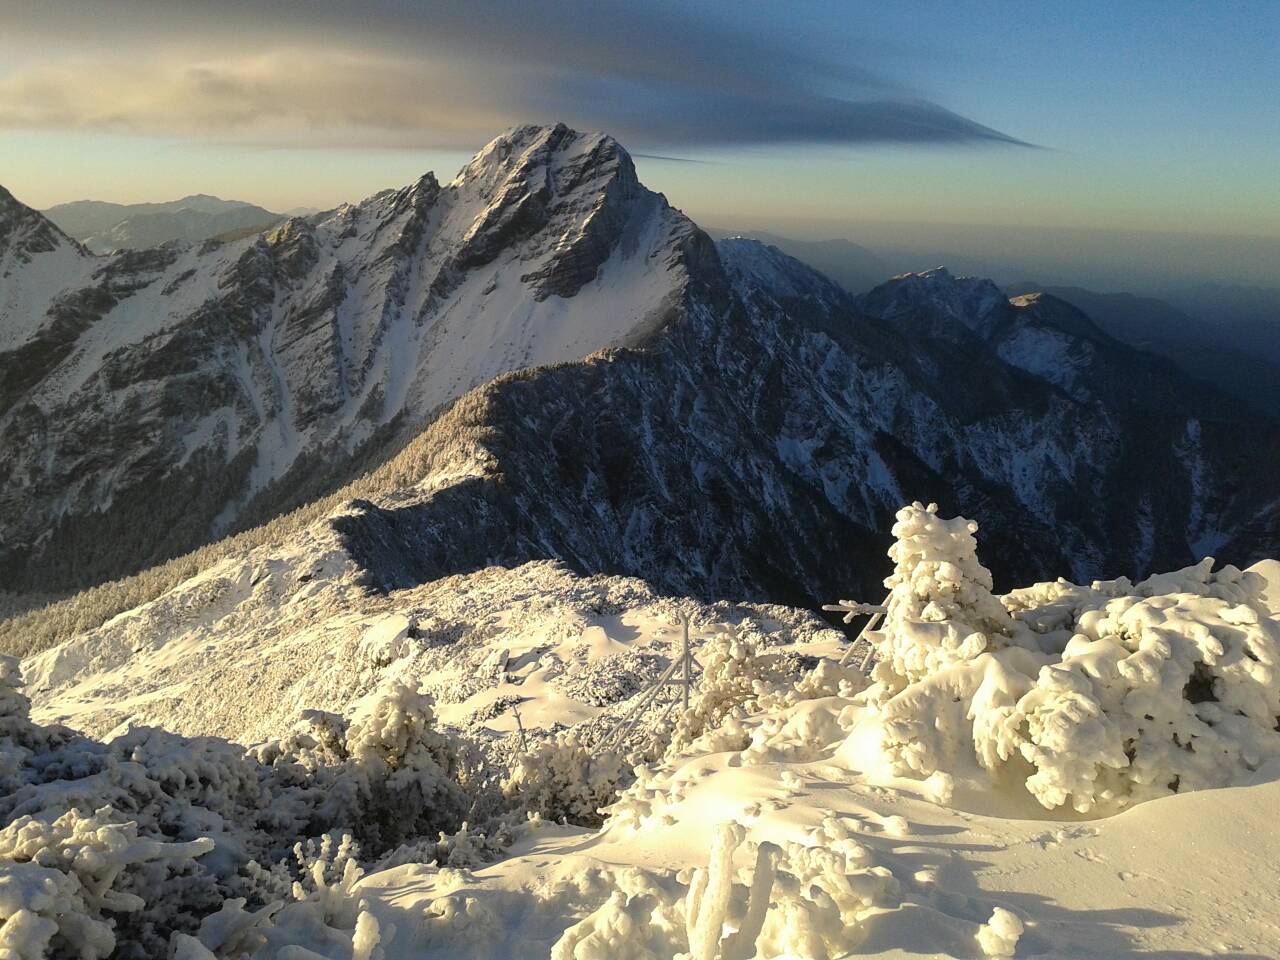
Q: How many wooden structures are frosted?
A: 2